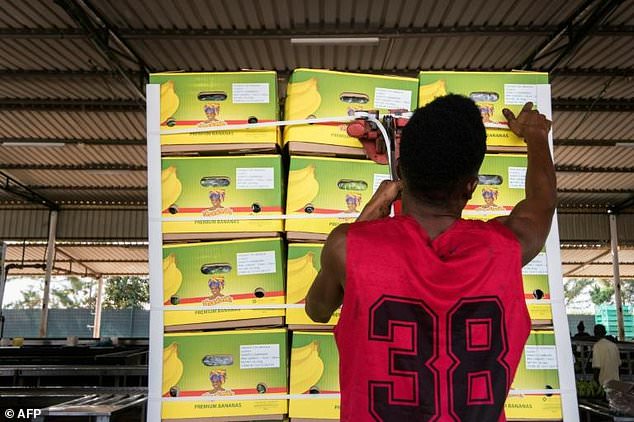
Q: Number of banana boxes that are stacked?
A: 12